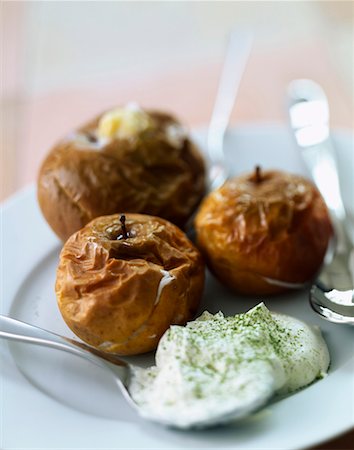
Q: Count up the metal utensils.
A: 3